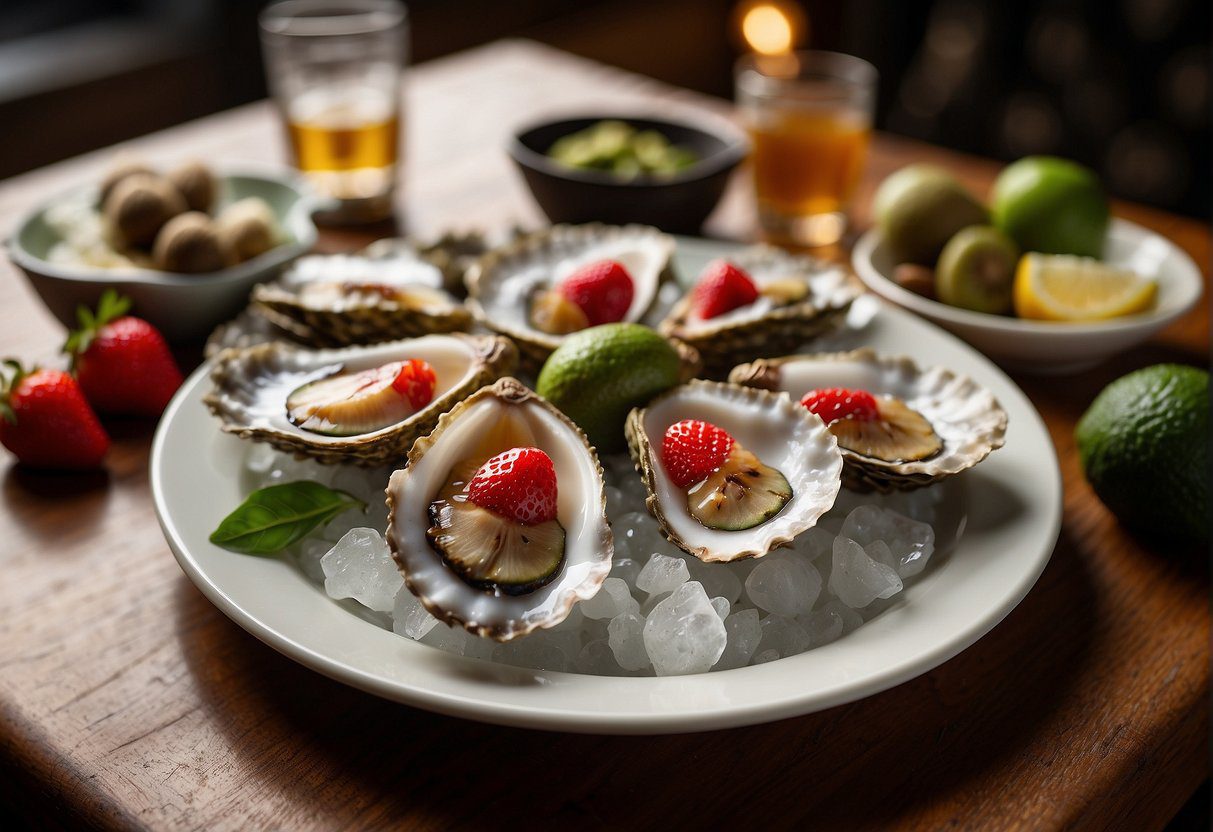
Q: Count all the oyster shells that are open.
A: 7